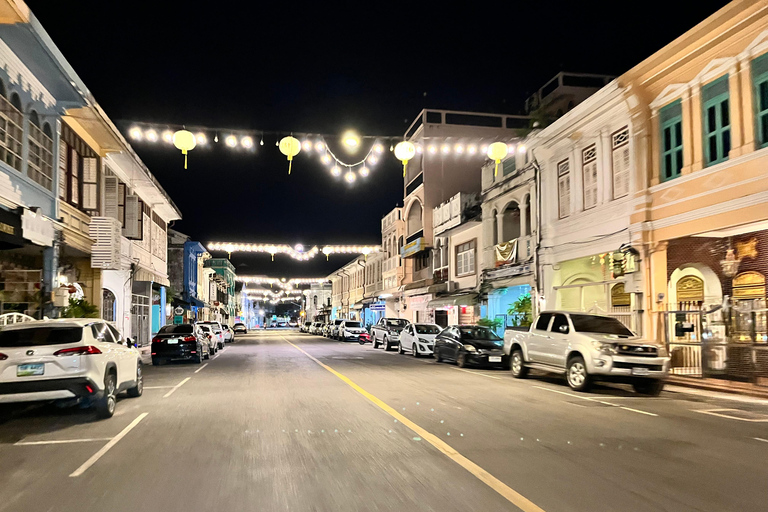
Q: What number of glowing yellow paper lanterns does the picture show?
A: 4